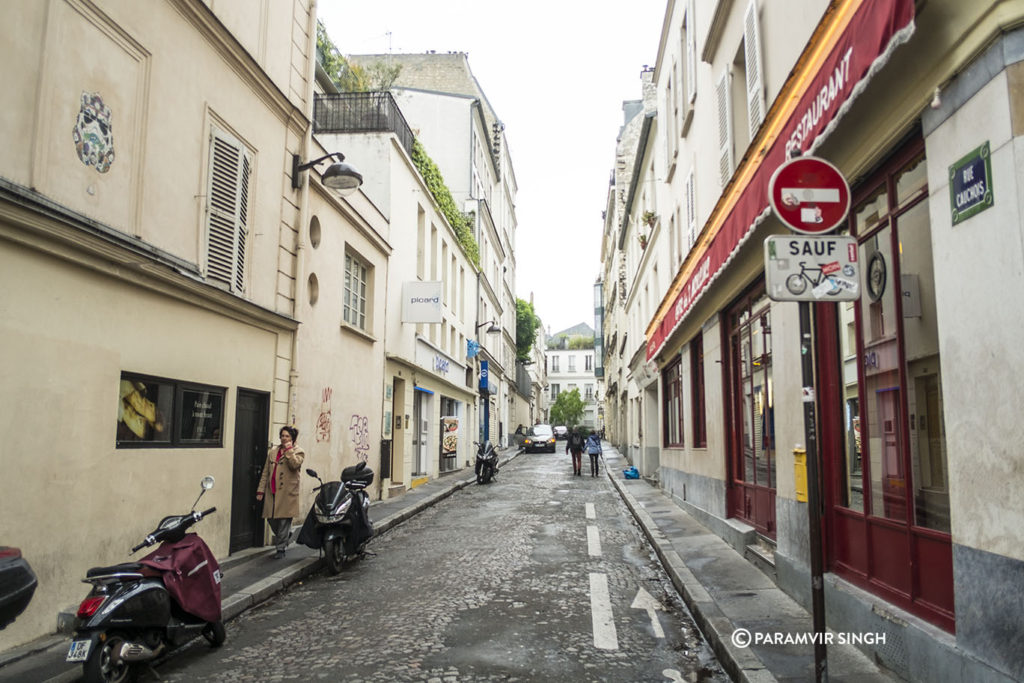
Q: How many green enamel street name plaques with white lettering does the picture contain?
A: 1